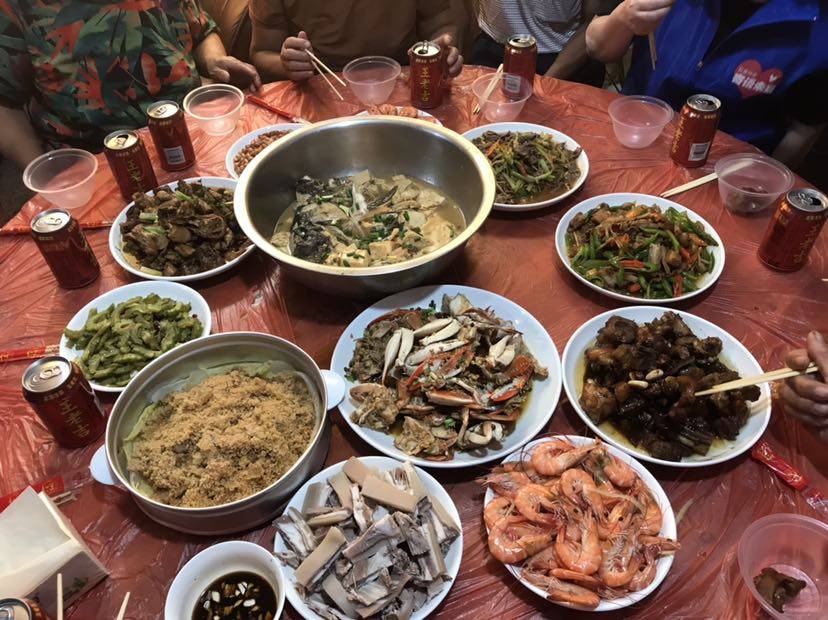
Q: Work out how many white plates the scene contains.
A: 10